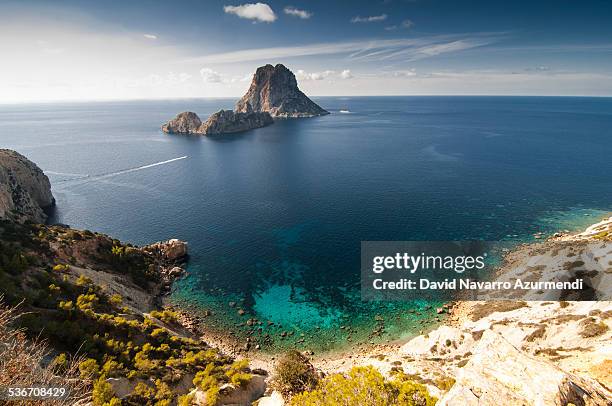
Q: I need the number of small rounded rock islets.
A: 2